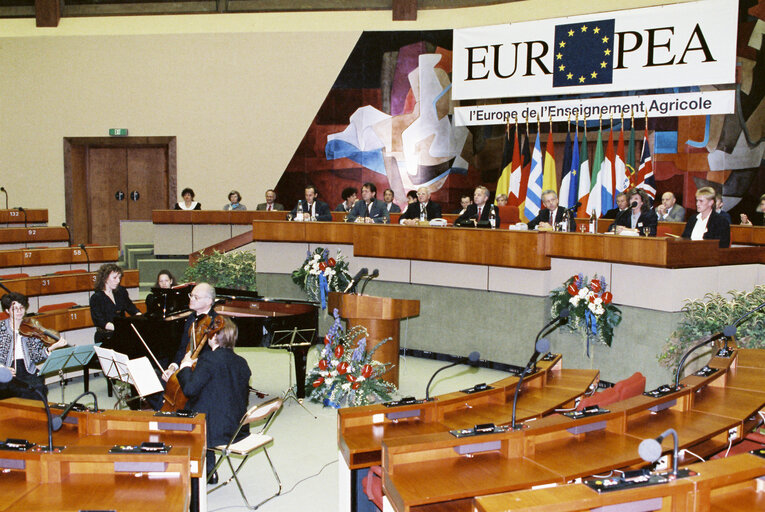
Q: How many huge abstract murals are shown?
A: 1